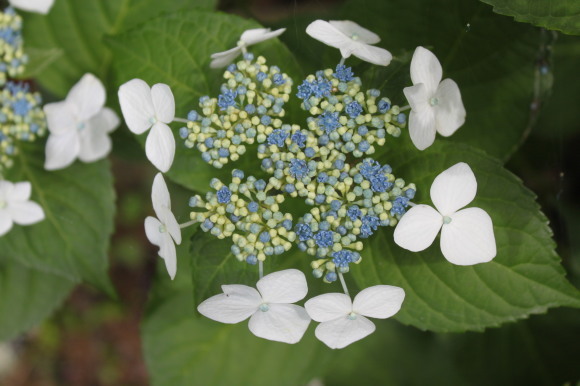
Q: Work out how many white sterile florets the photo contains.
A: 11